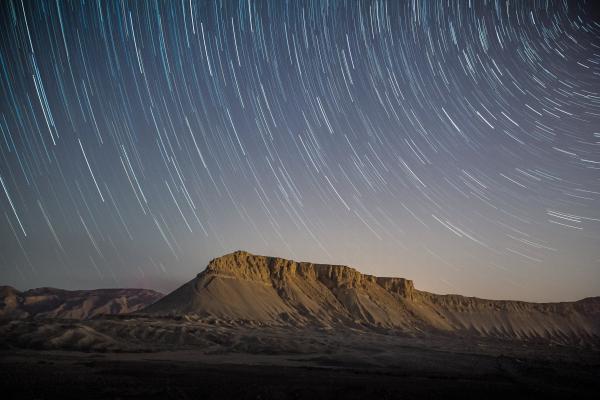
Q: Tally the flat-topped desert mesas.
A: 1